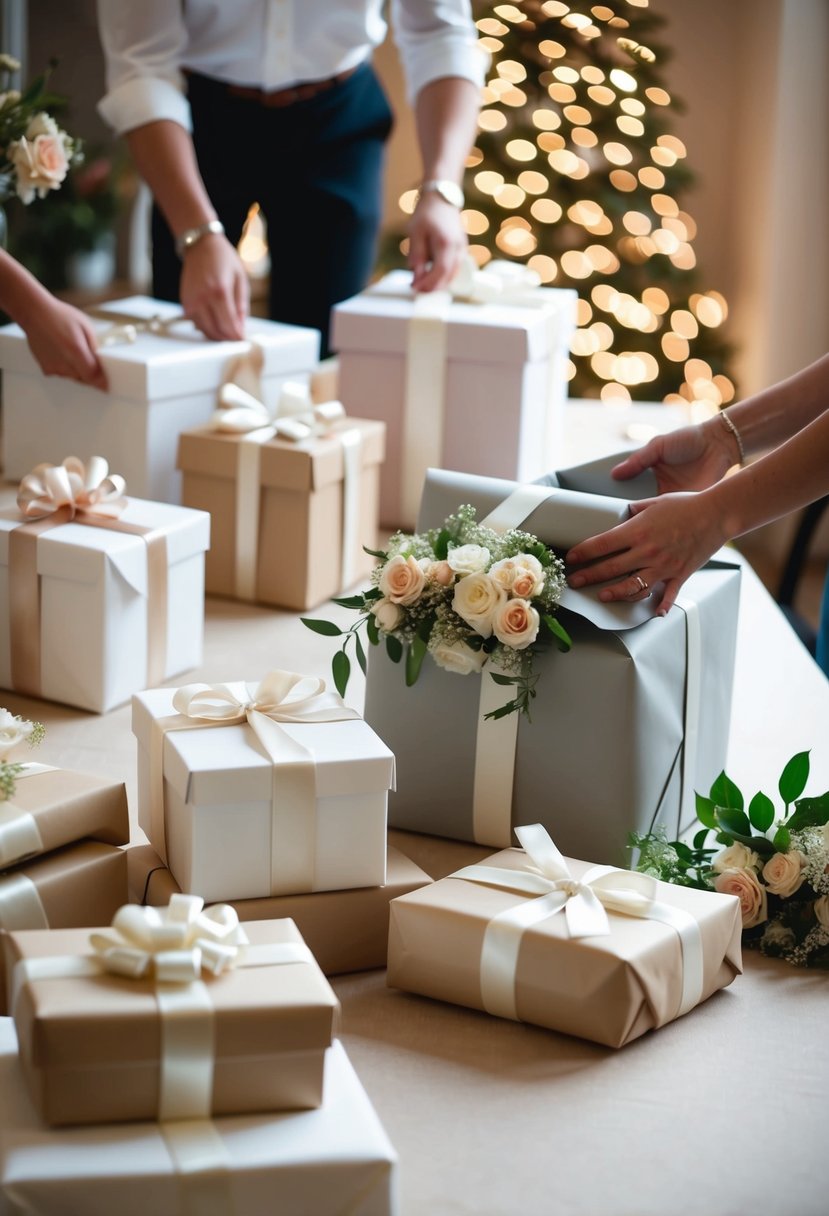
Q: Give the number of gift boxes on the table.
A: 12